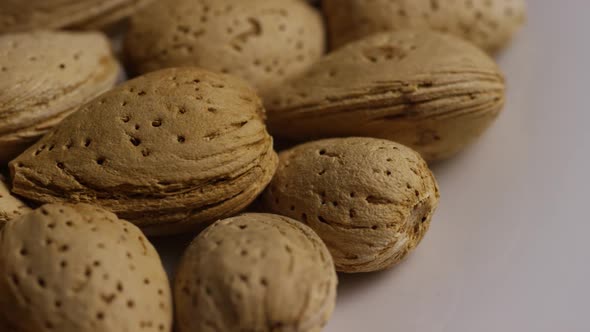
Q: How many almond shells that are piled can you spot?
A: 10